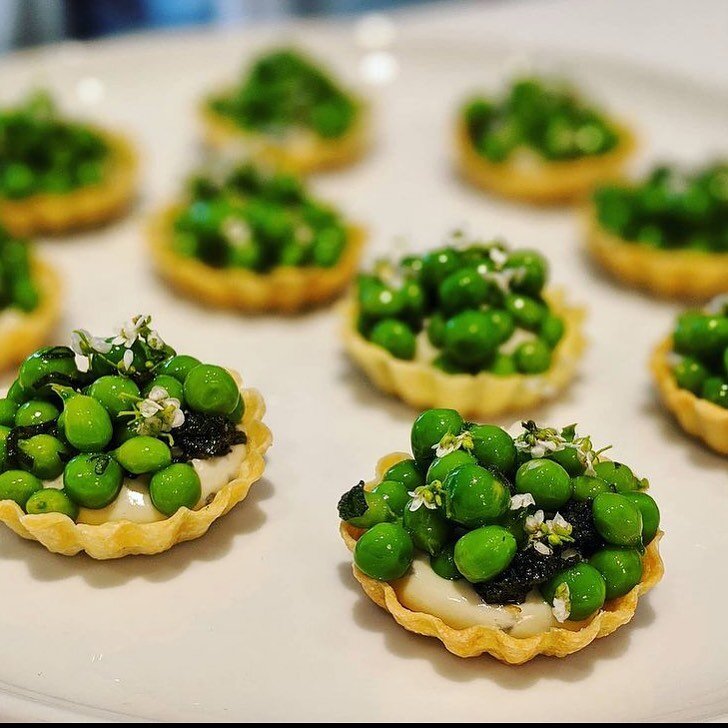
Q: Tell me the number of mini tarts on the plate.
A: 10